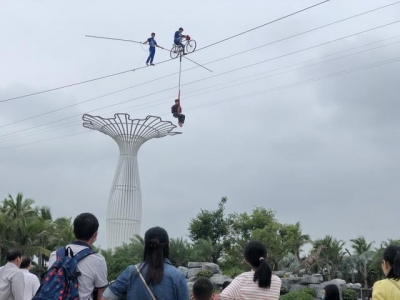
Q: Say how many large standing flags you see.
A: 0